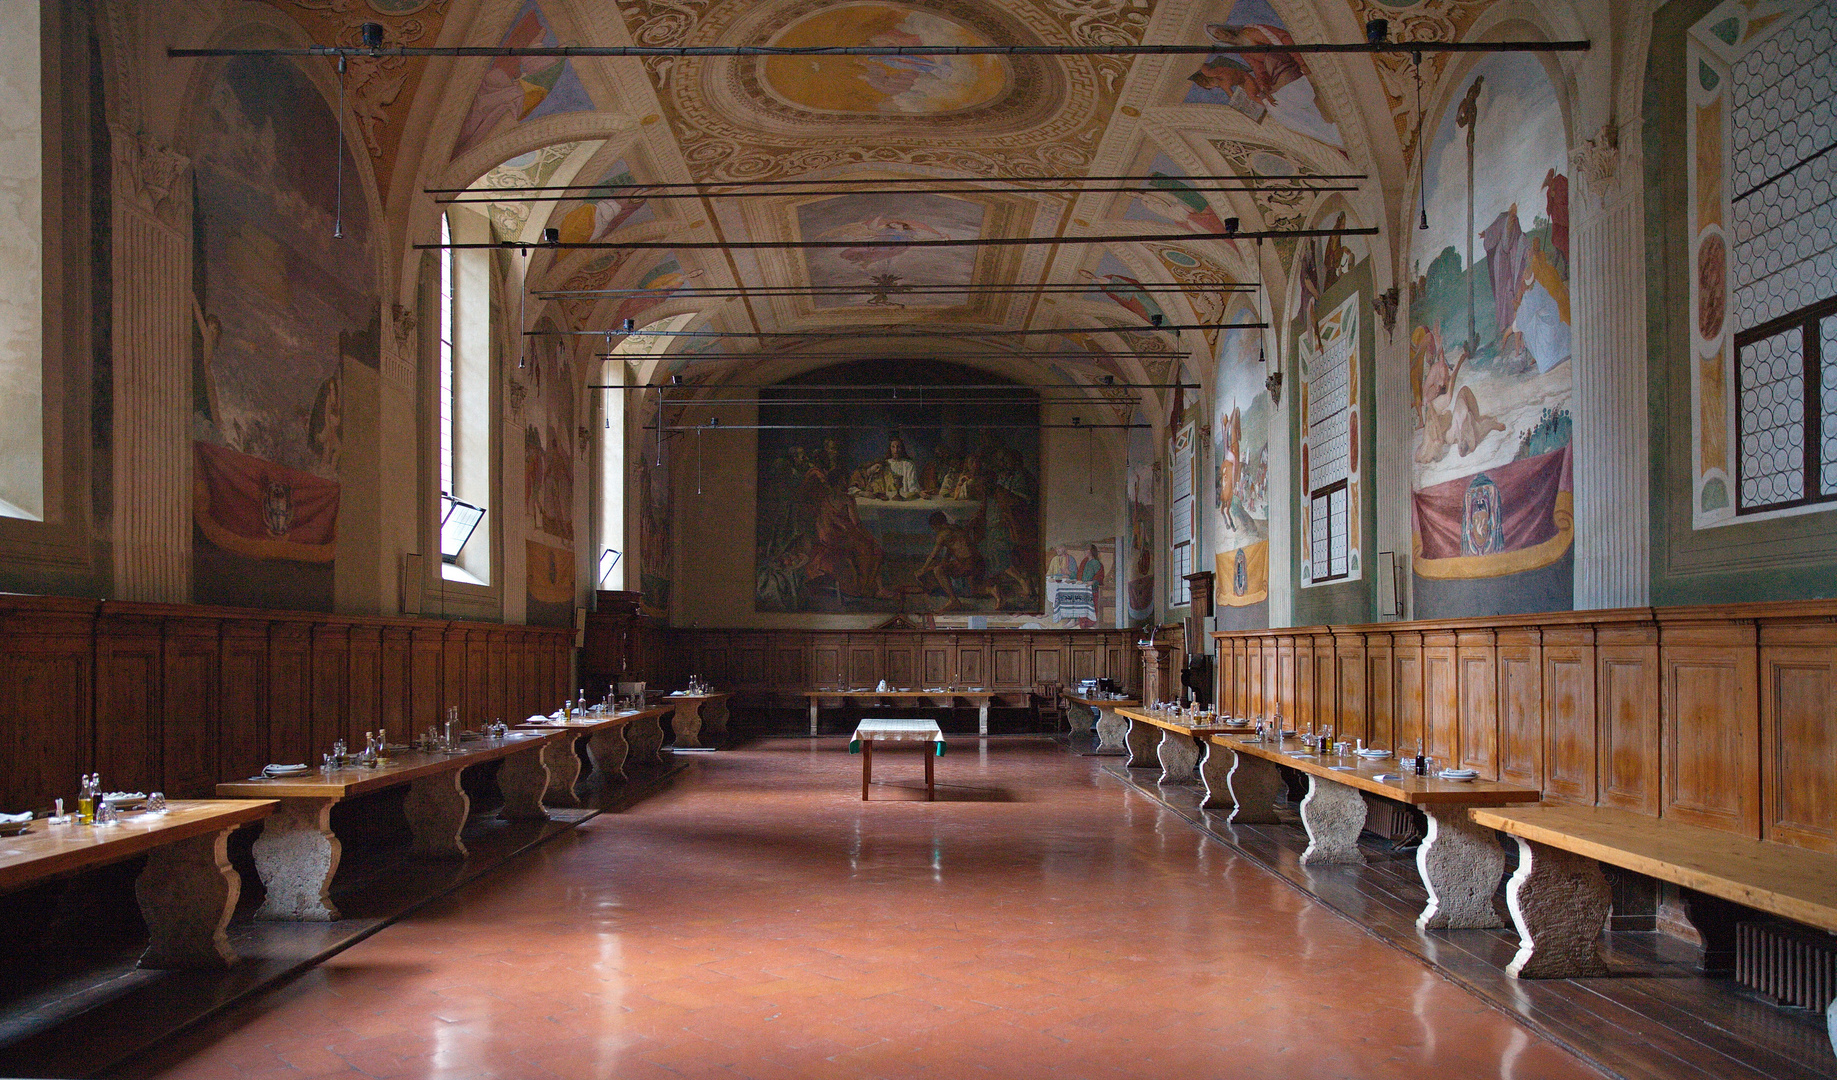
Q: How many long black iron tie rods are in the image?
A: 13